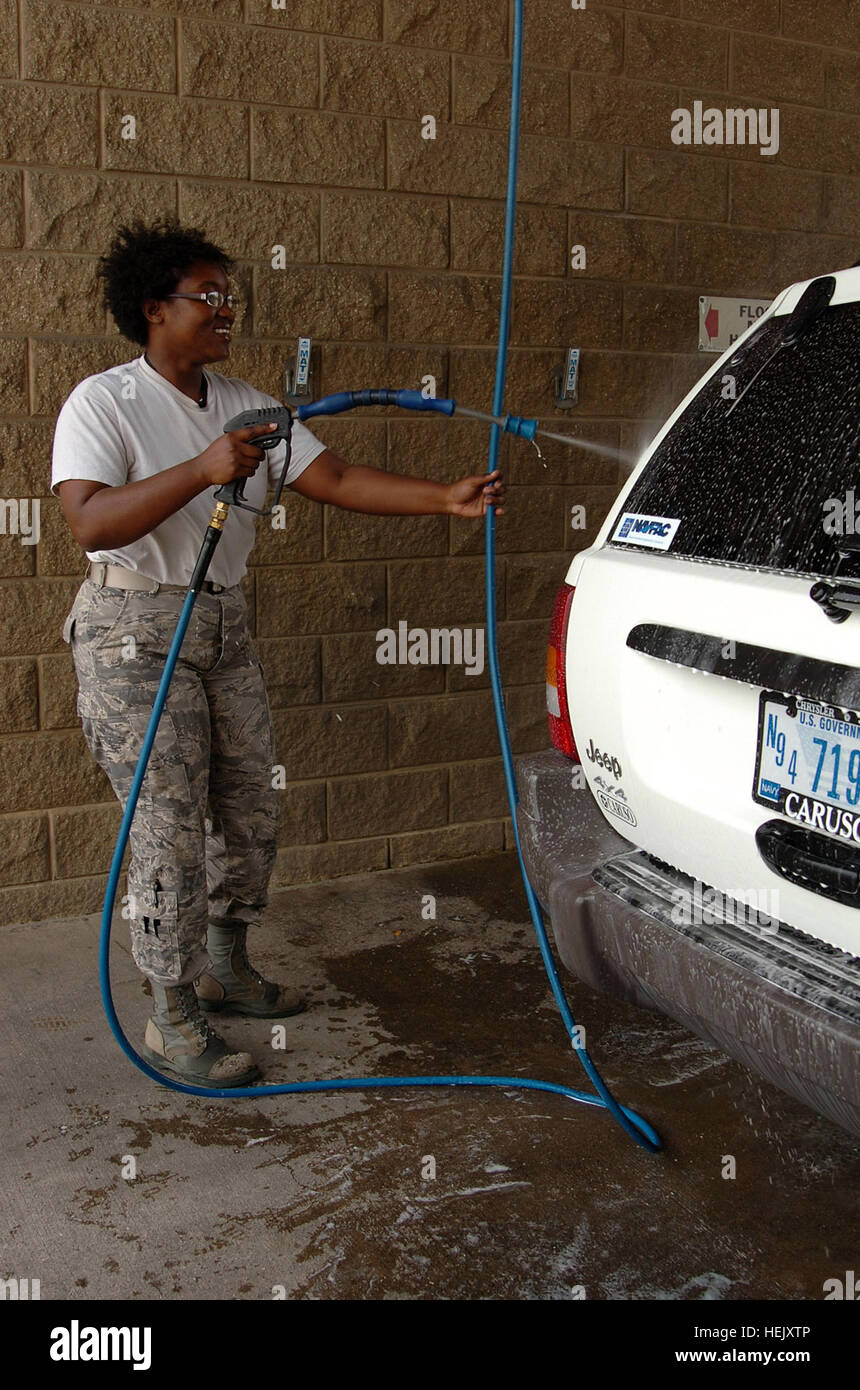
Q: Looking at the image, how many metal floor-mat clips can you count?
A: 2